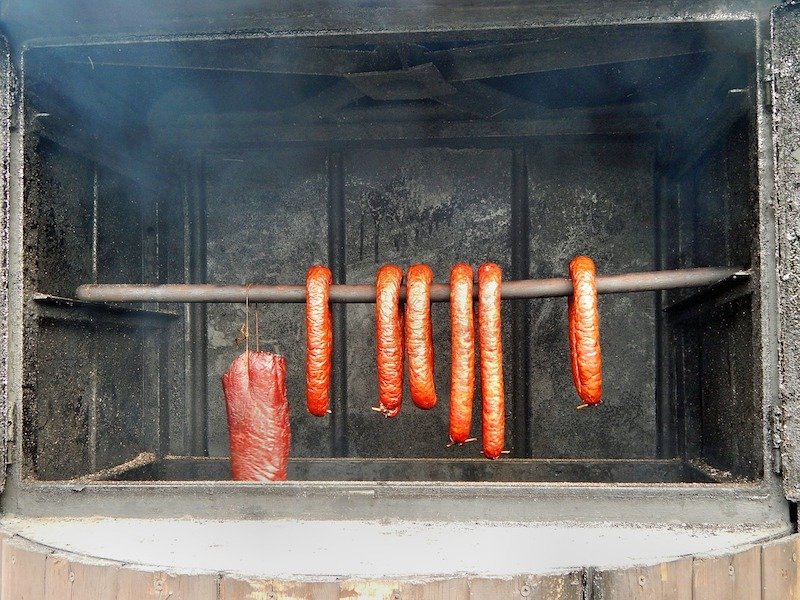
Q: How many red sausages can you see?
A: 6